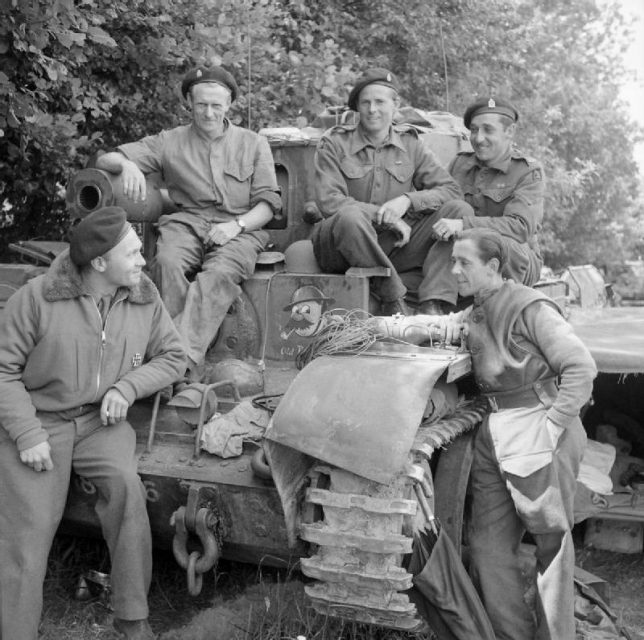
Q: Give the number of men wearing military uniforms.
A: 5